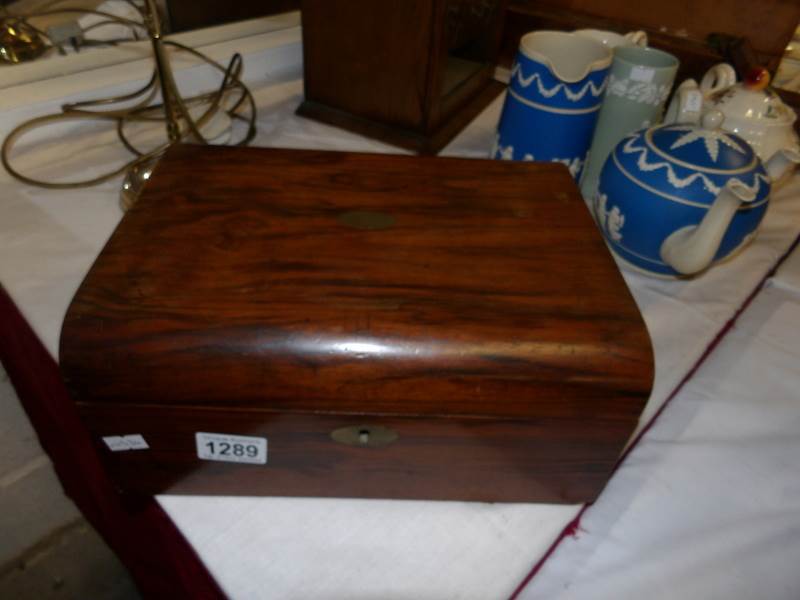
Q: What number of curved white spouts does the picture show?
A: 2